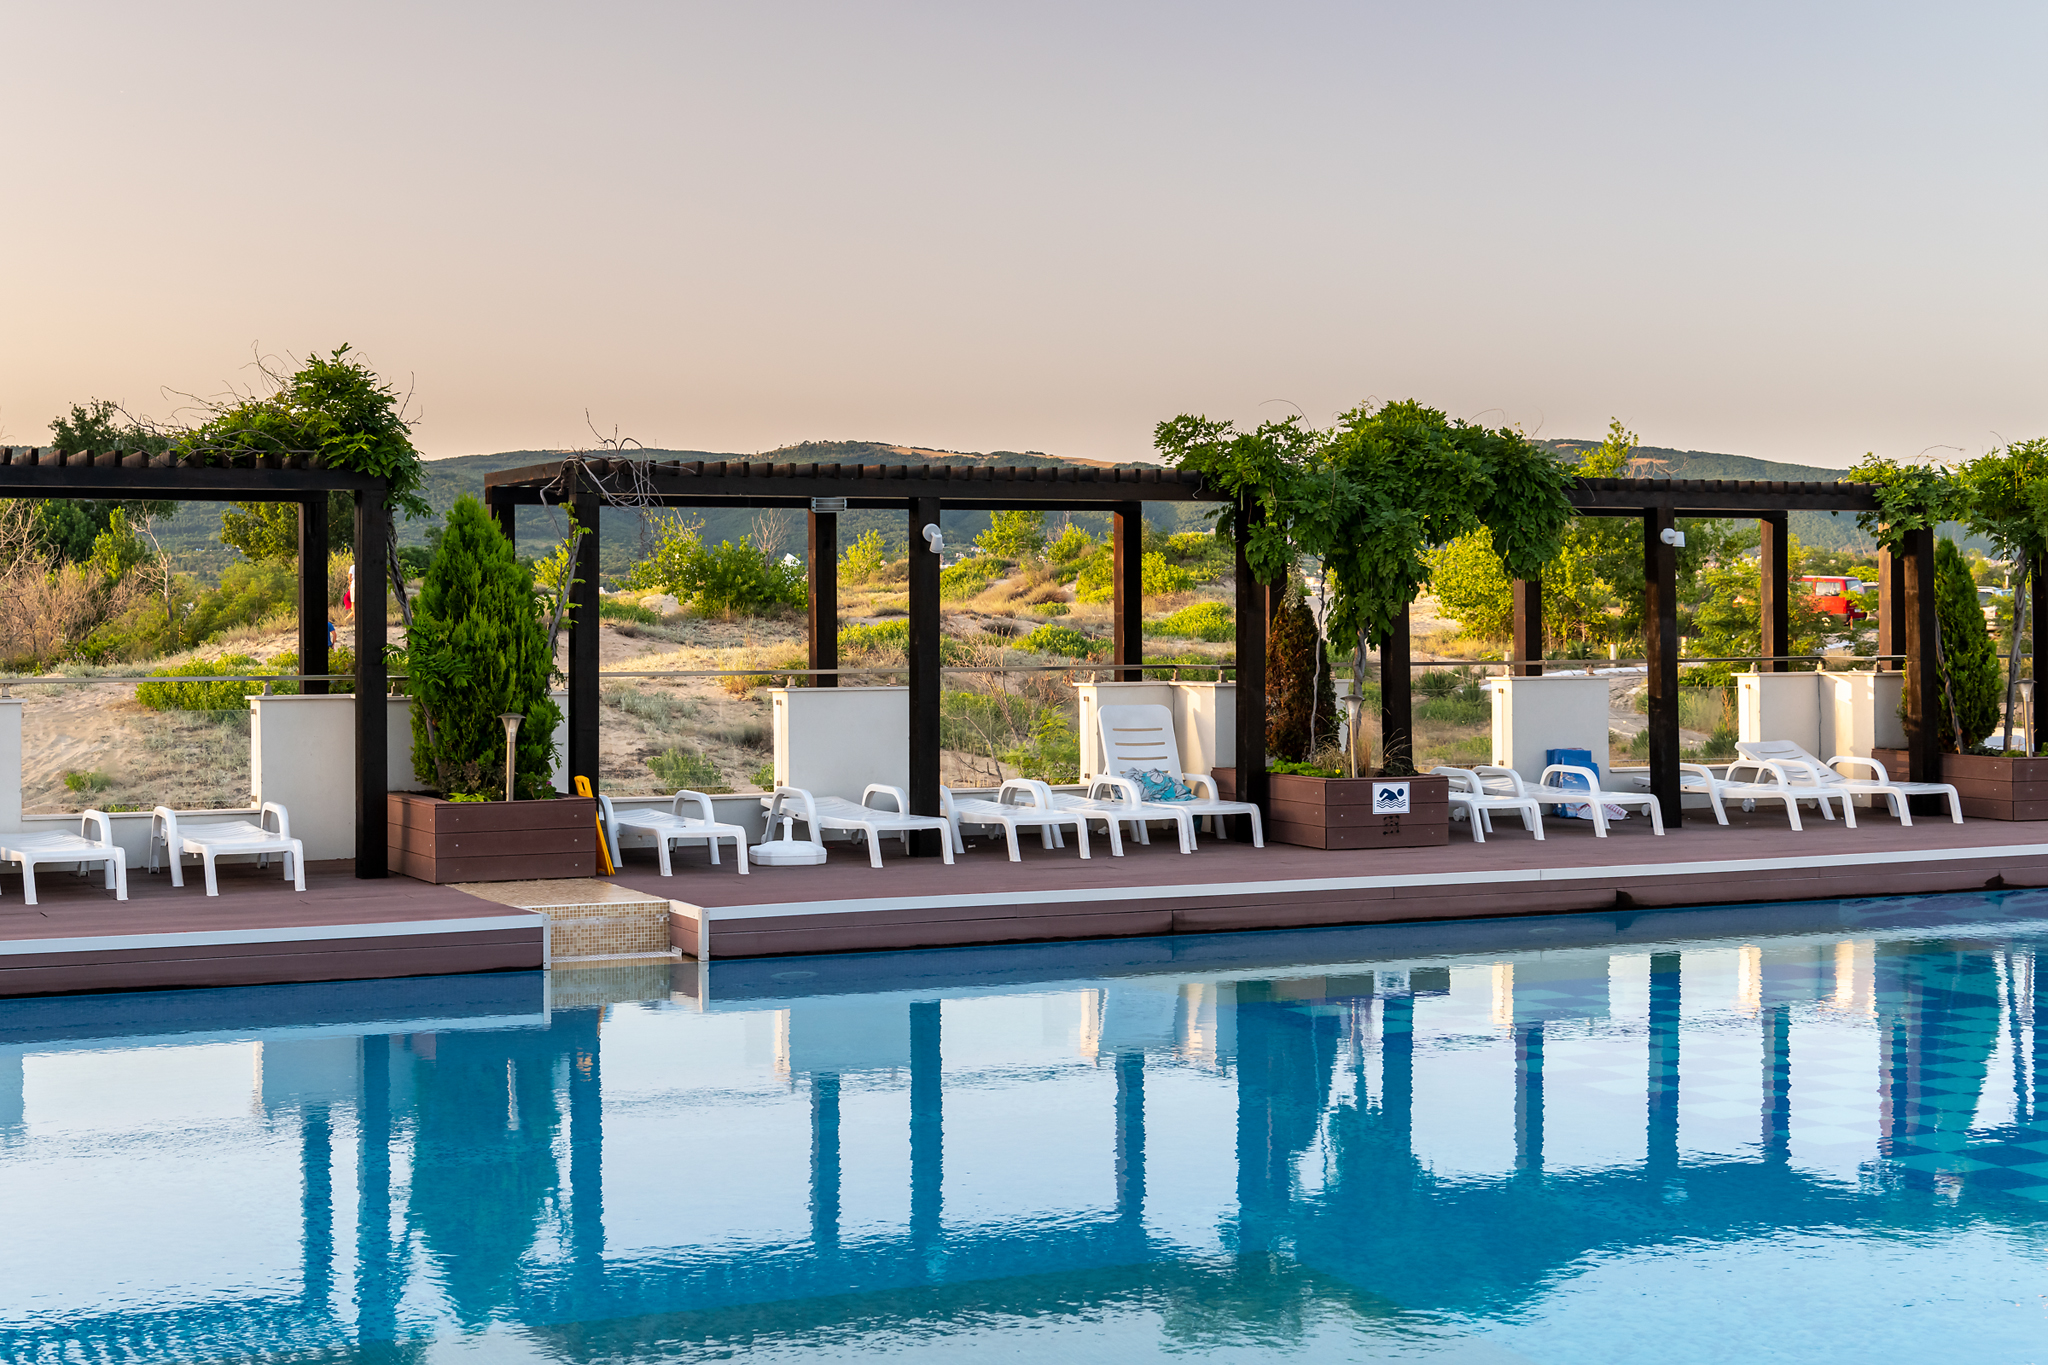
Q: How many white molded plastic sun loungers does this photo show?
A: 11